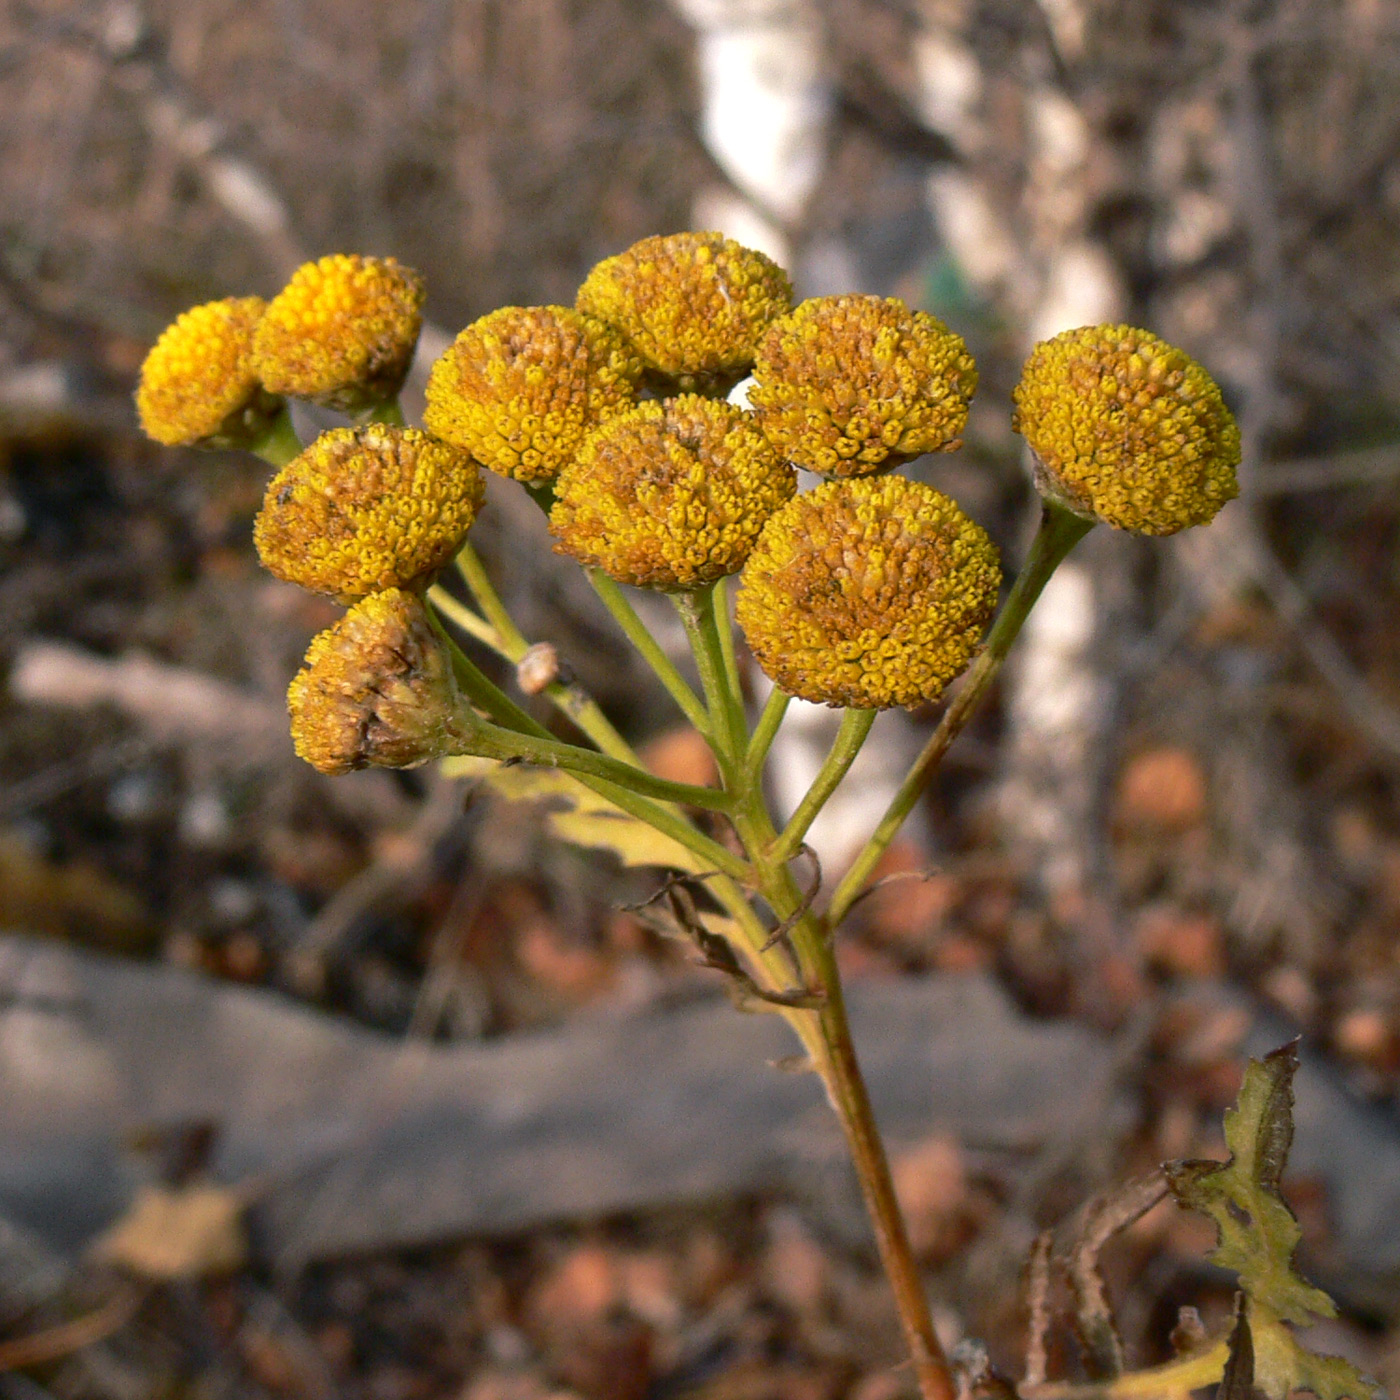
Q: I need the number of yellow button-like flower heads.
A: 10